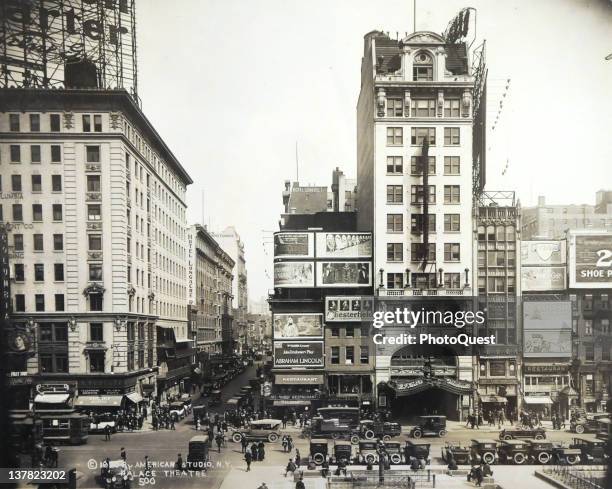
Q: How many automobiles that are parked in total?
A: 11